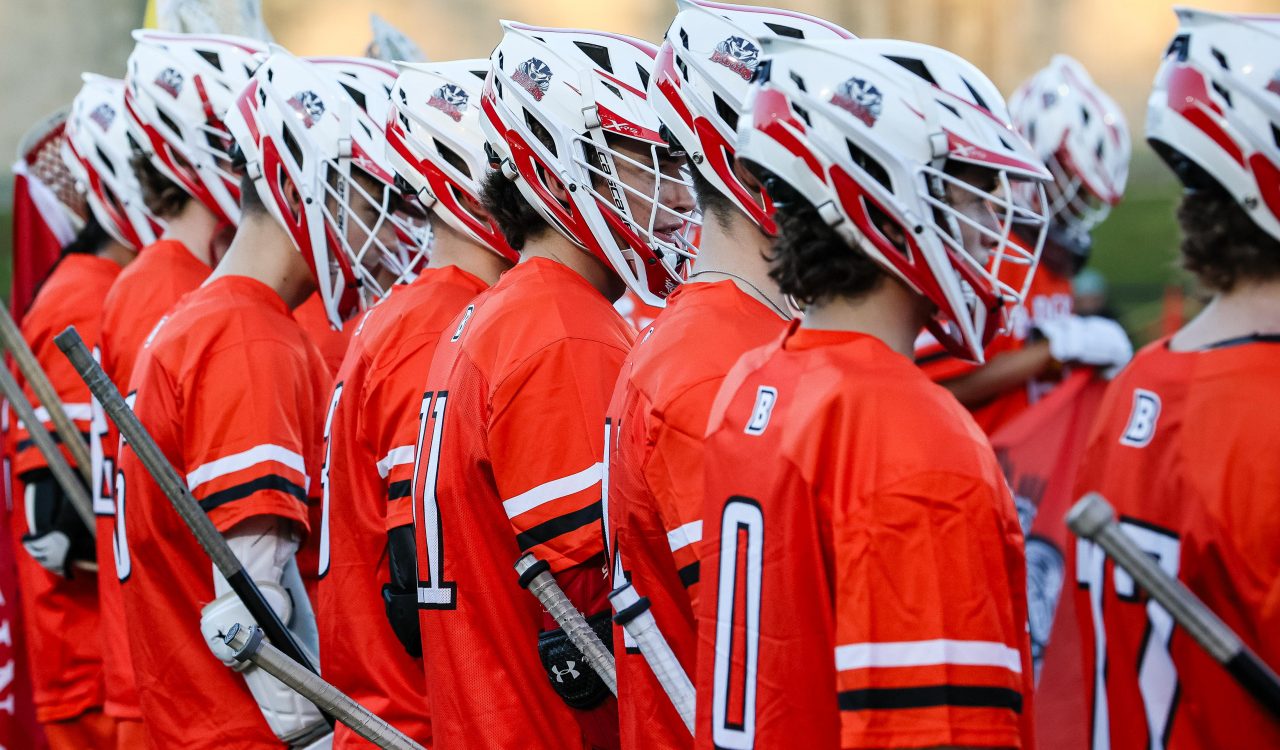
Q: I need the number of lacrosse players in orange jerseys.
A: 10